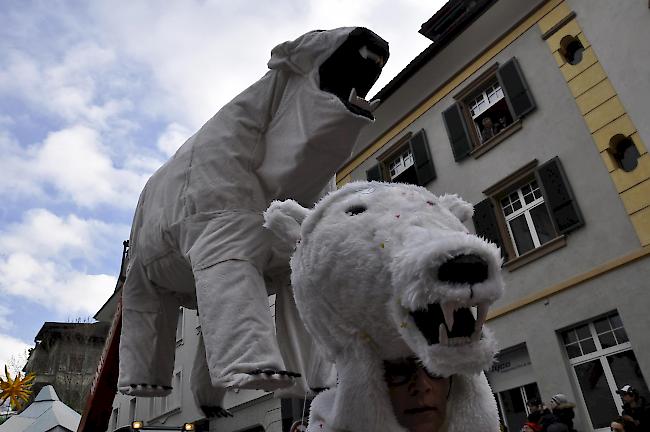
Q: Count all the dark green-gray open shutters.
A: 6